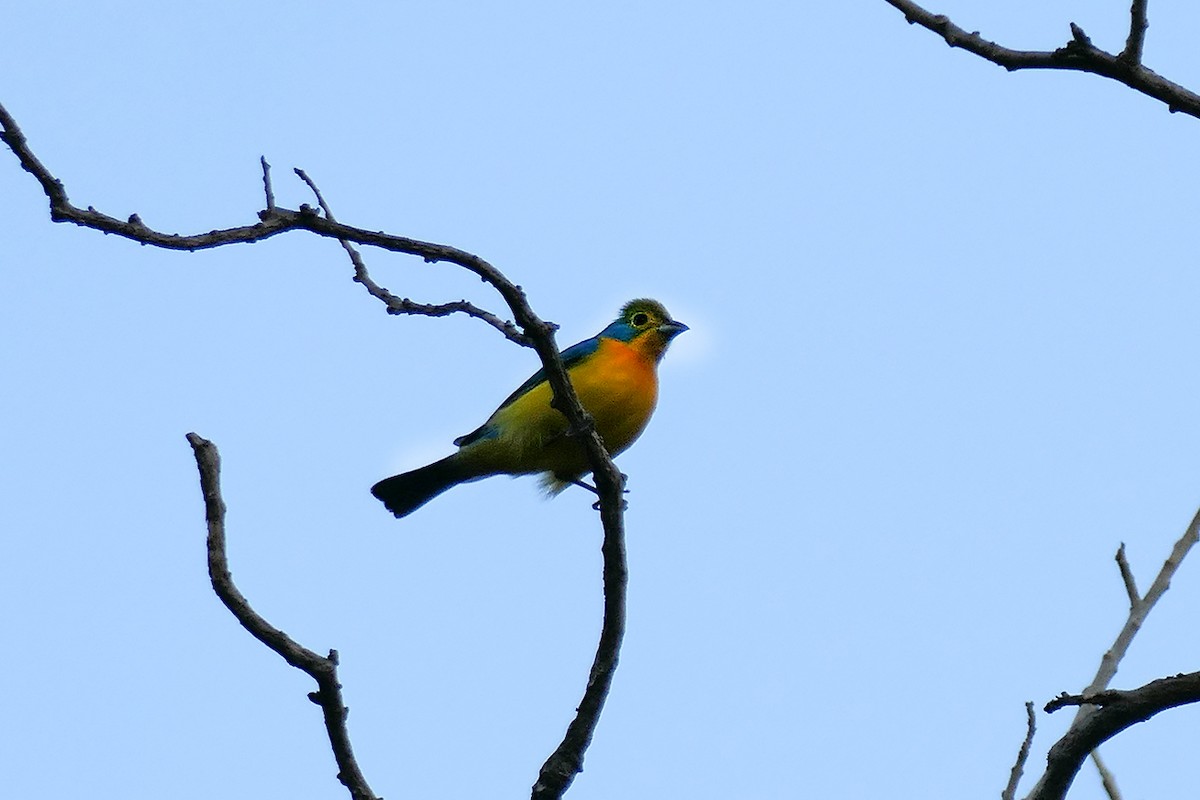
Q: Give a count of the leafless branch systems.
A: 4